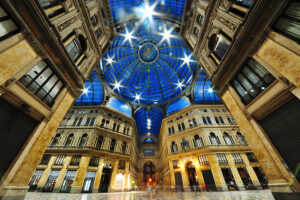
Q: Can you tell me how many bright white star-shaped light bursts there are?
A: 10